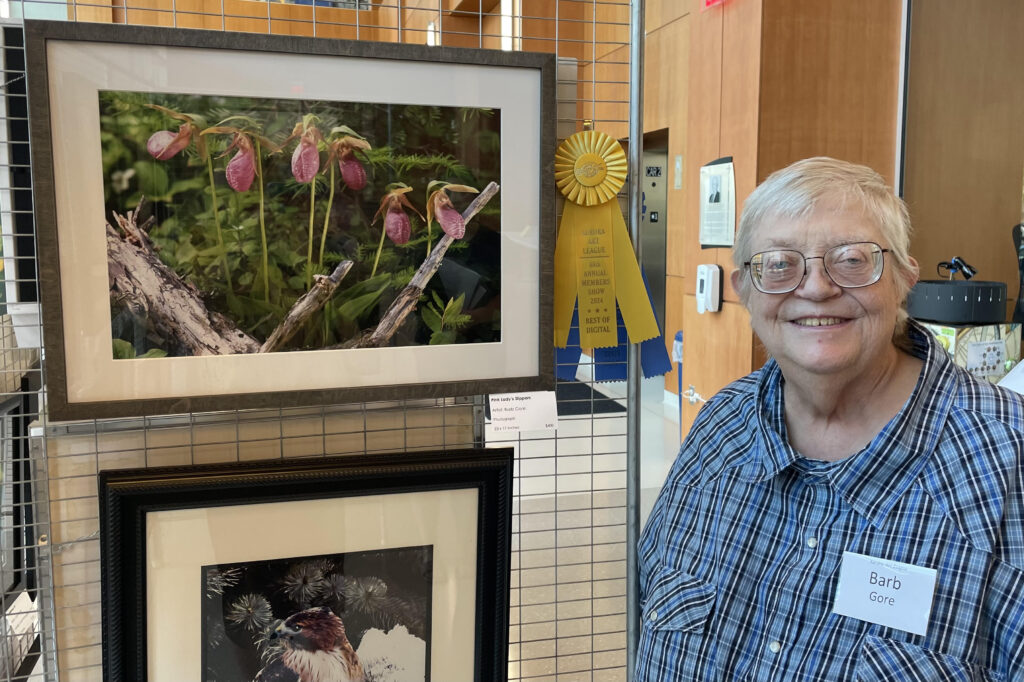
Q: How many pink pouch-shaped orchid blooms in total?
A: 6